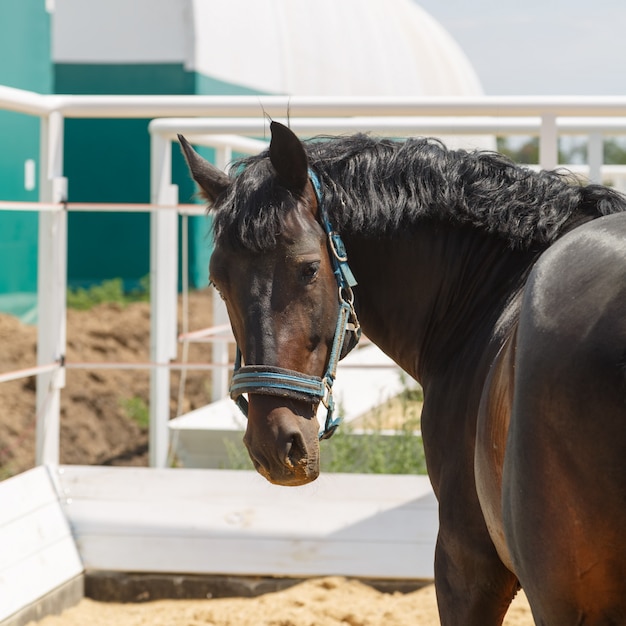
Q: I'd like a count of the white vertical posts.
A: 5